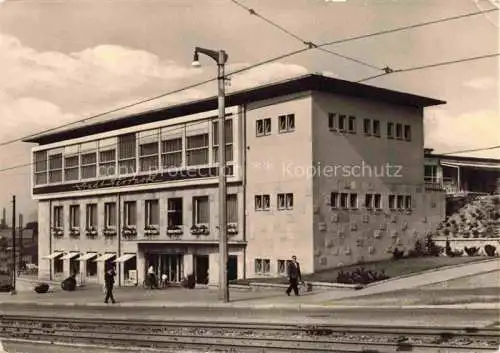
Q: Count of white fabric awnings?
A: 5